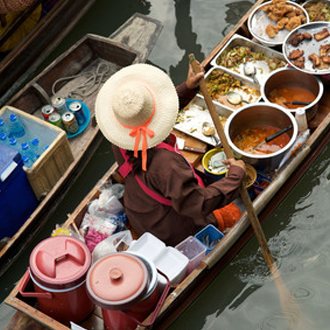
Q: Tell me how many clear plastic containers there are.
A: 1